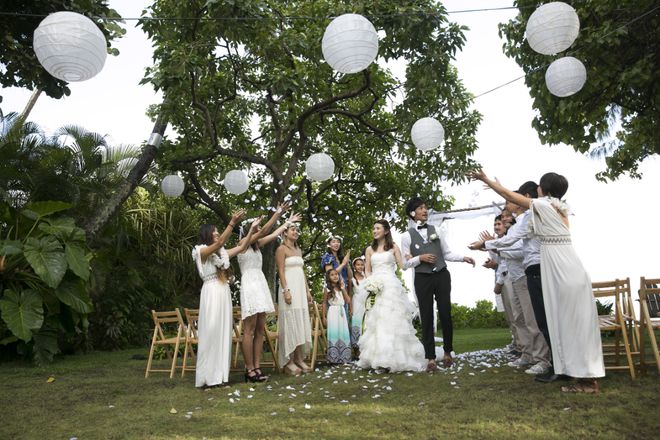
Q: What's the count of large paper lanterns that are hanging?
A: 8